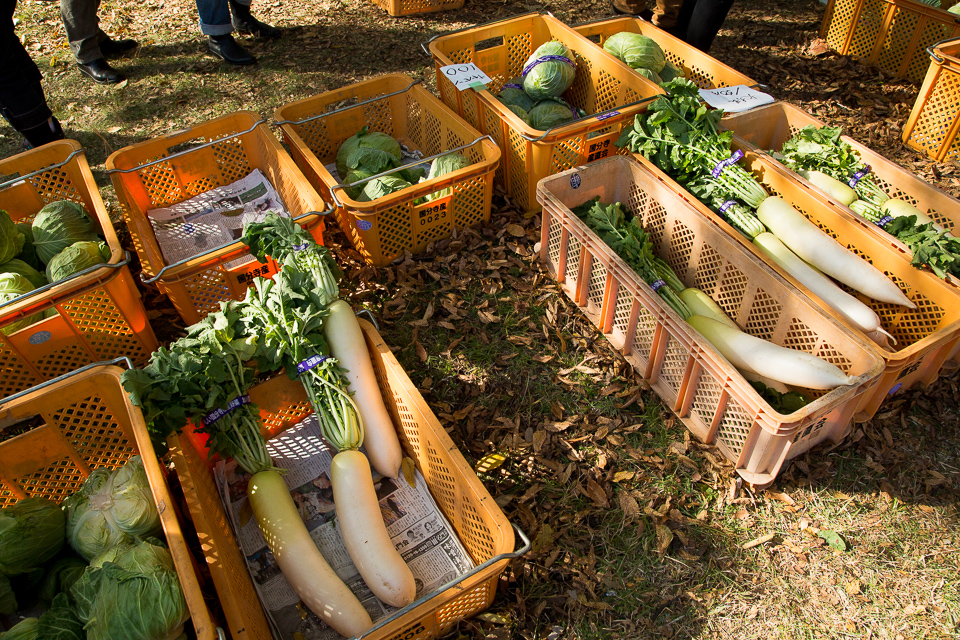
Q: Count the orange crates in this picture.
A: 13